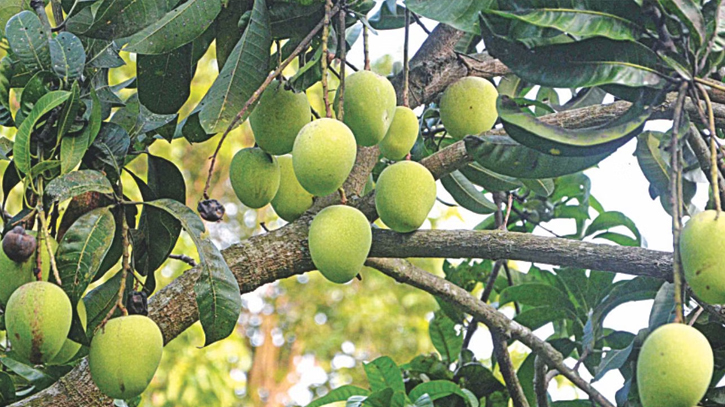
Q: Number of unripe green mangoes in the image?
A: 15